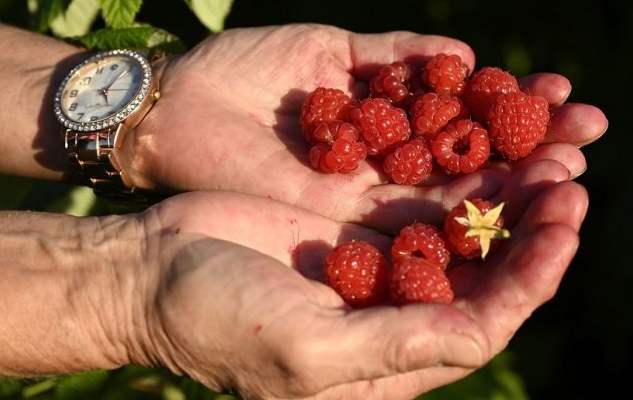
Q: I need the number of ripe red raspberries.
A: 14